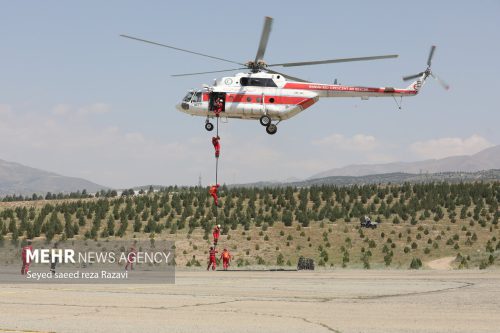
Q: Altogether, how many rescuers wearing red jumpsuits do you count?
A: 8